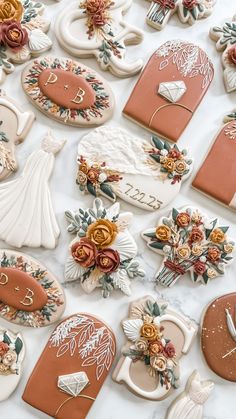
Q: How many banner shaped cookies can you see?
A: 3